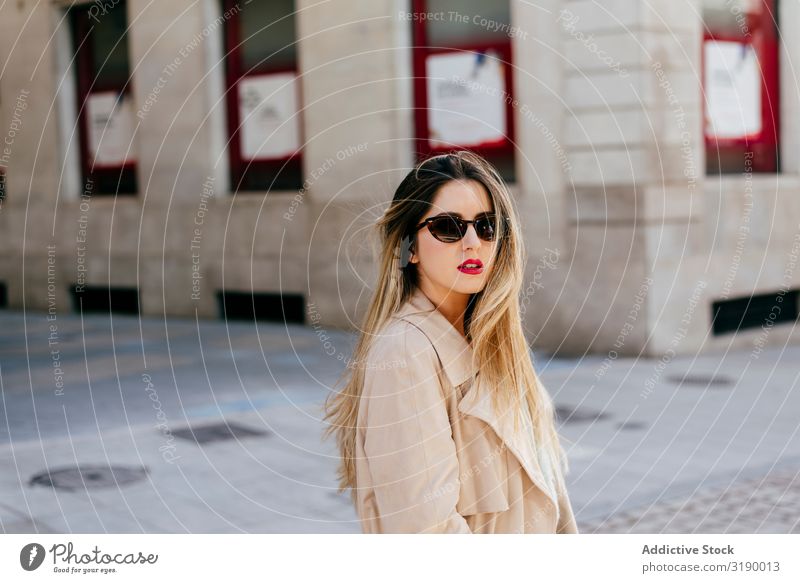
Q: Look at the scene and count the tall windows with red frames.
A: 4